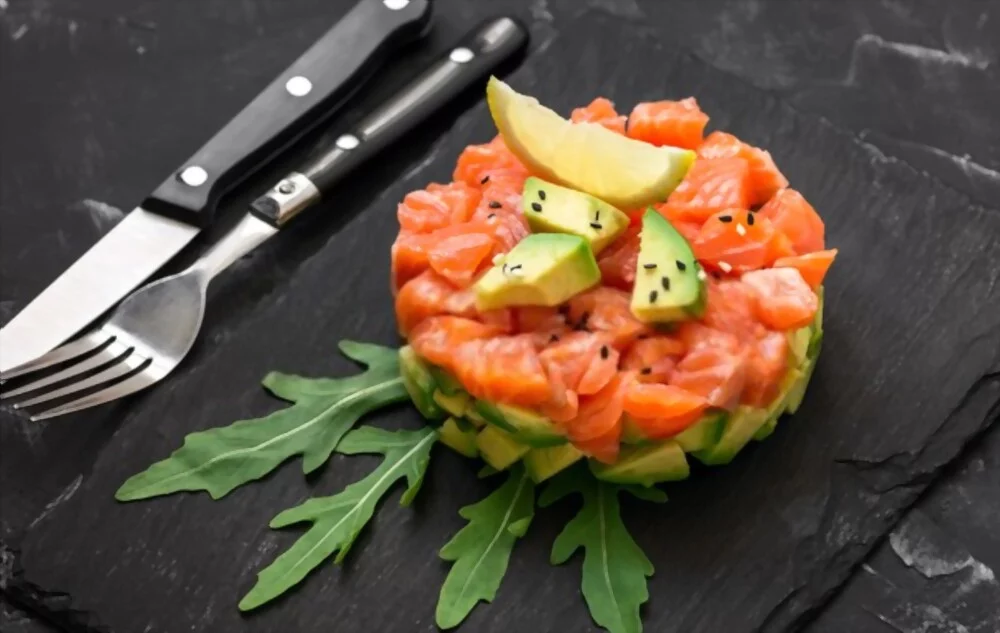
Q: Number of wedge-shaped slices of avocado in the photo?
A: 3